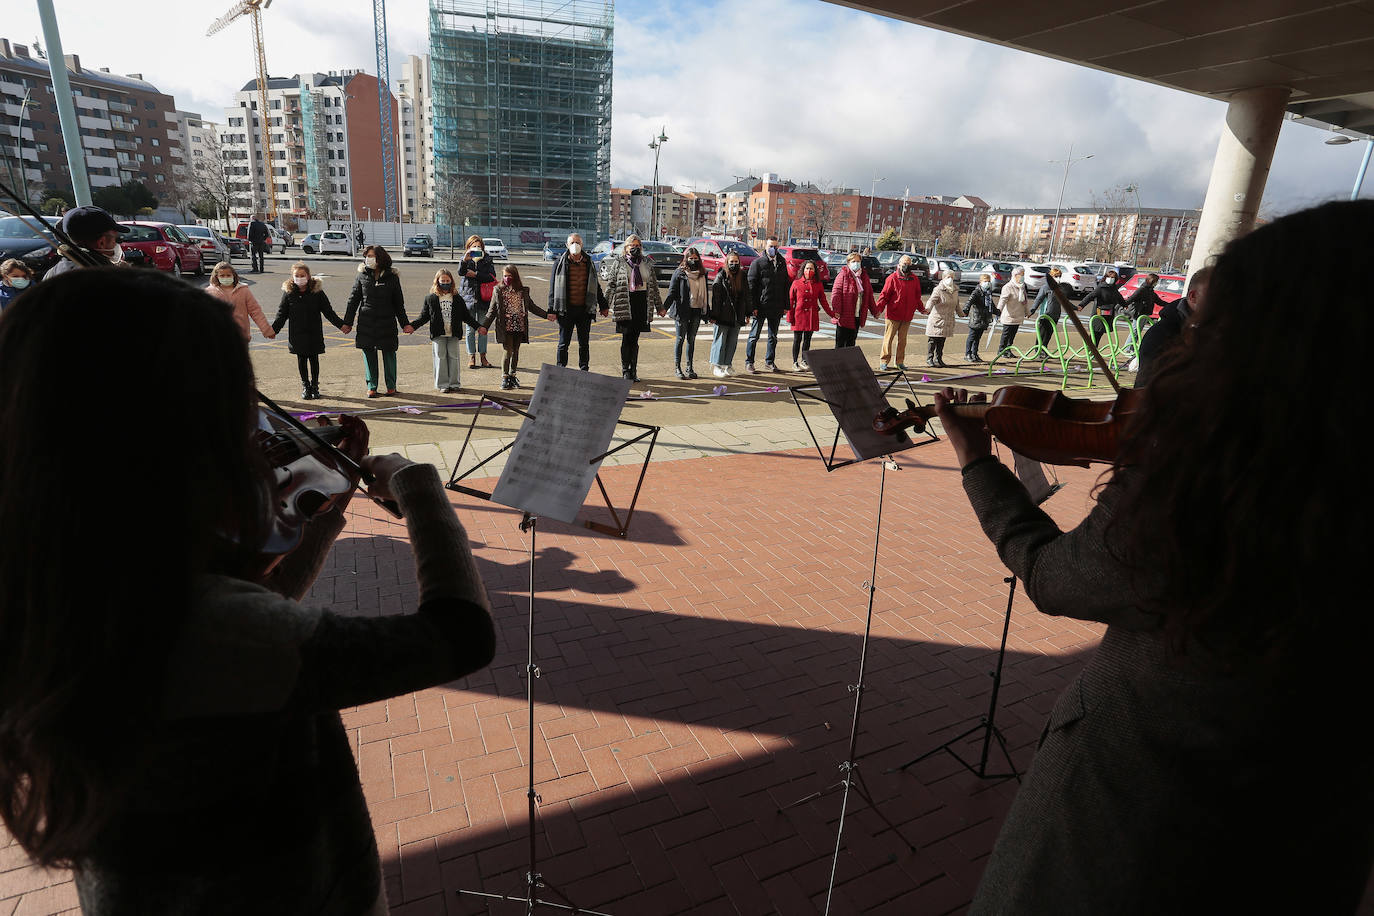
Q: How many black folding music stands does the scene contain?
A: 3